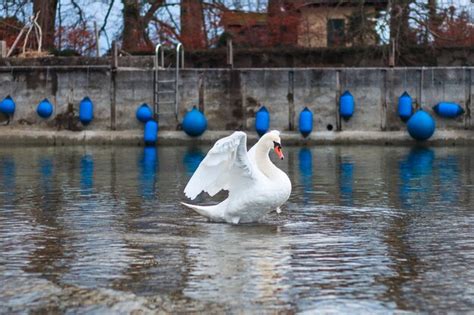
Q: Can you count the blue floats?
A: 12